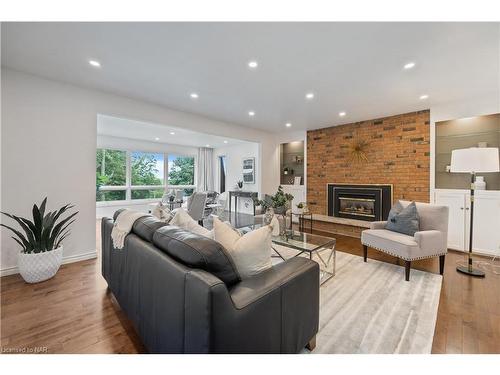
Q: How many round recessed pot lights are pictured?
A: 13